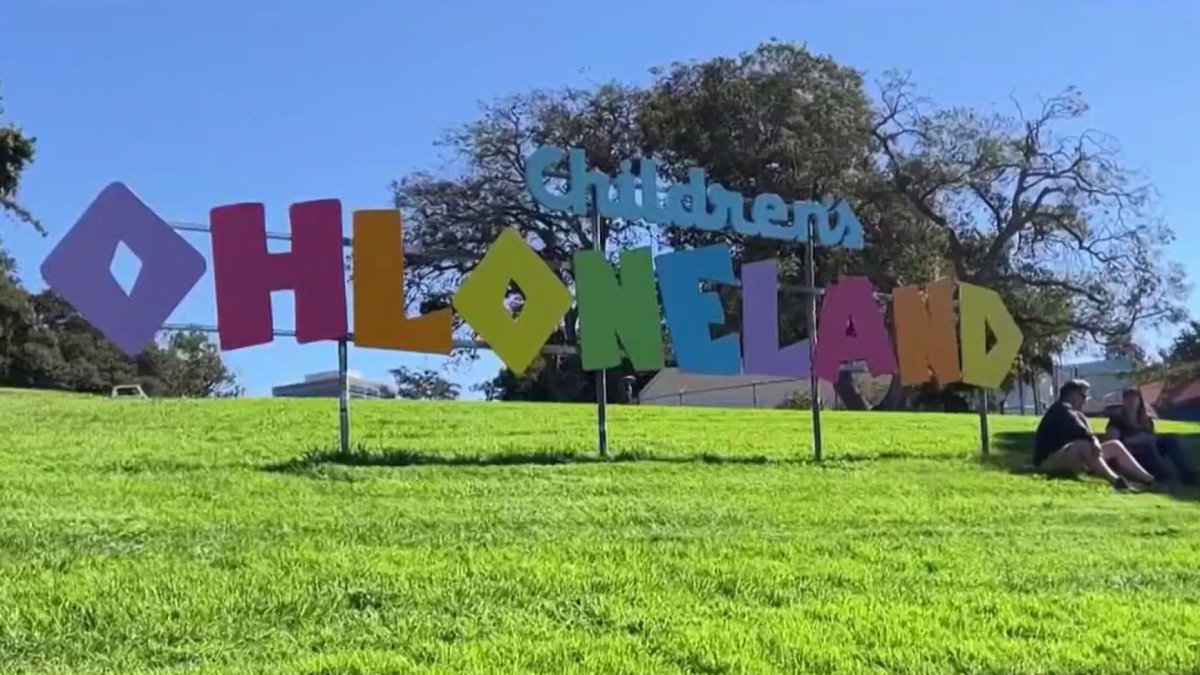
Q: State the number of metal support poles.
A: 4